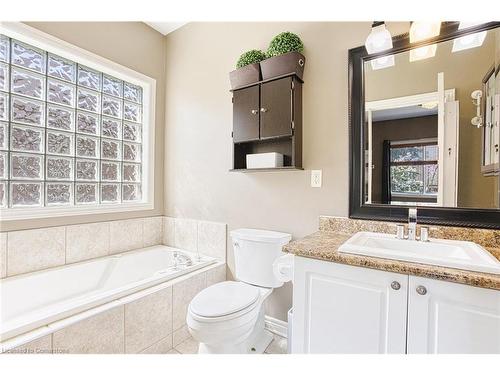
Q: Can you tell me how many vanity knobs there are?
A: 2